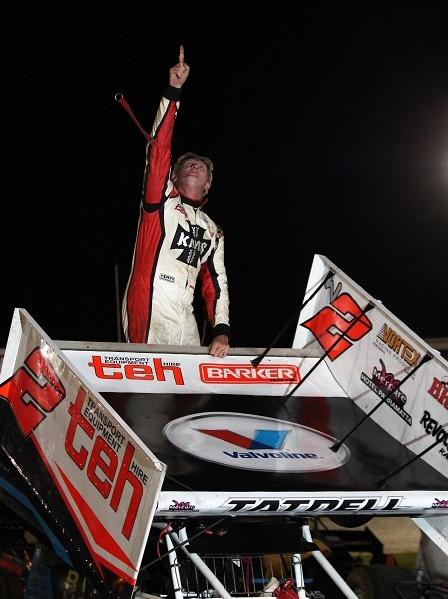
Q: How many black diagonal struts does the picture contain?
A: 4